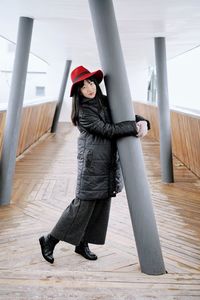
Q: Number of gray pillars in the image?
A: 4